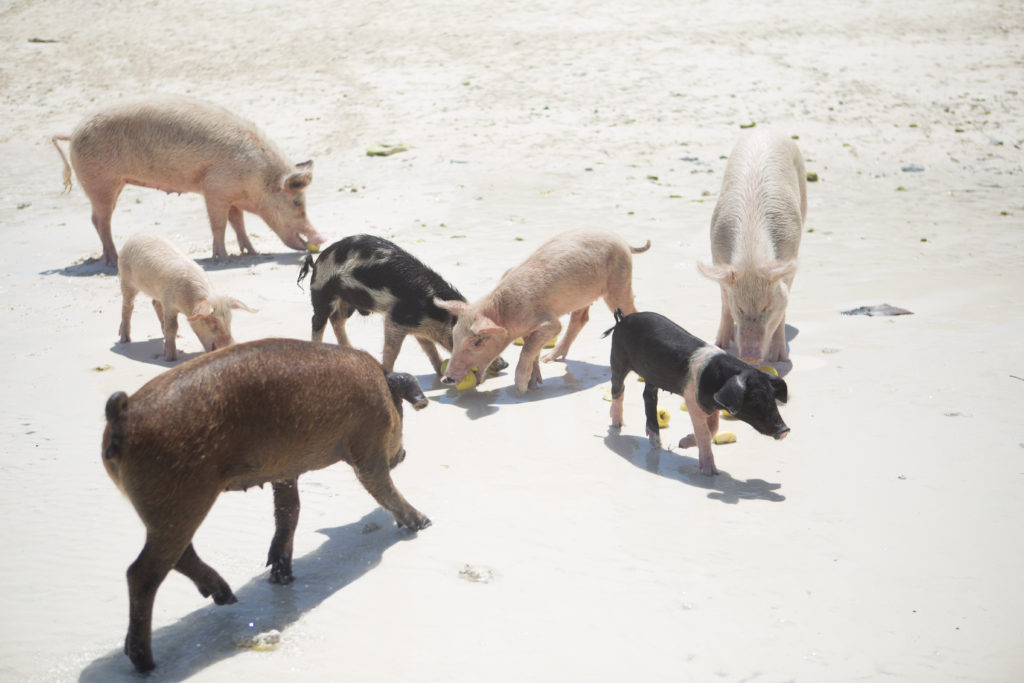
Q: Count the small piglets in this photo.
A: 4